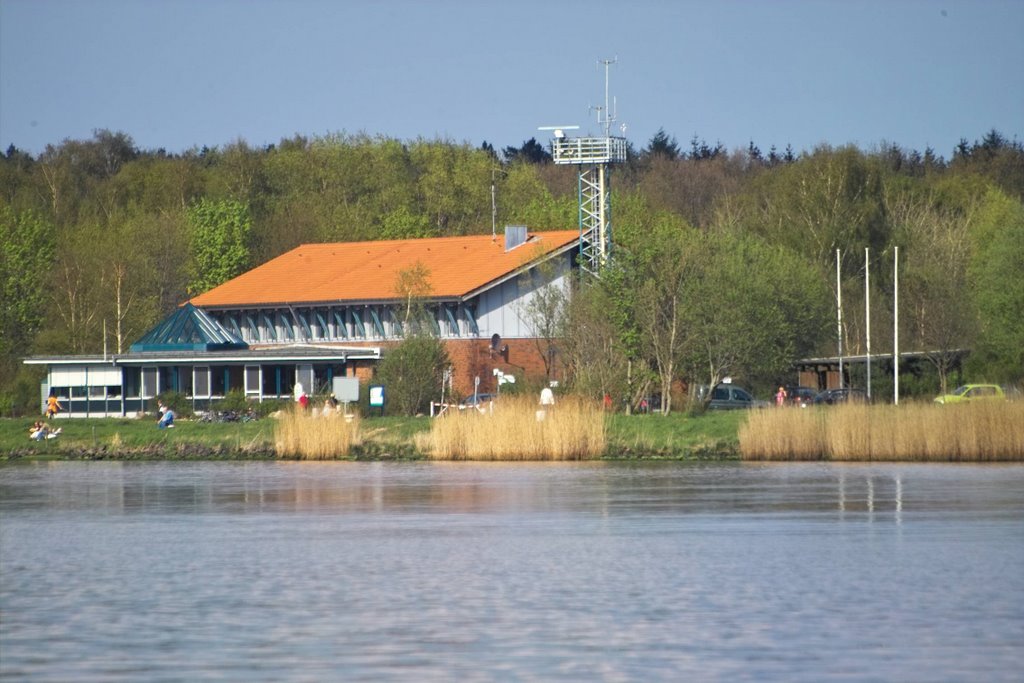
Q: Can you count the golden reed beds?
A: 3